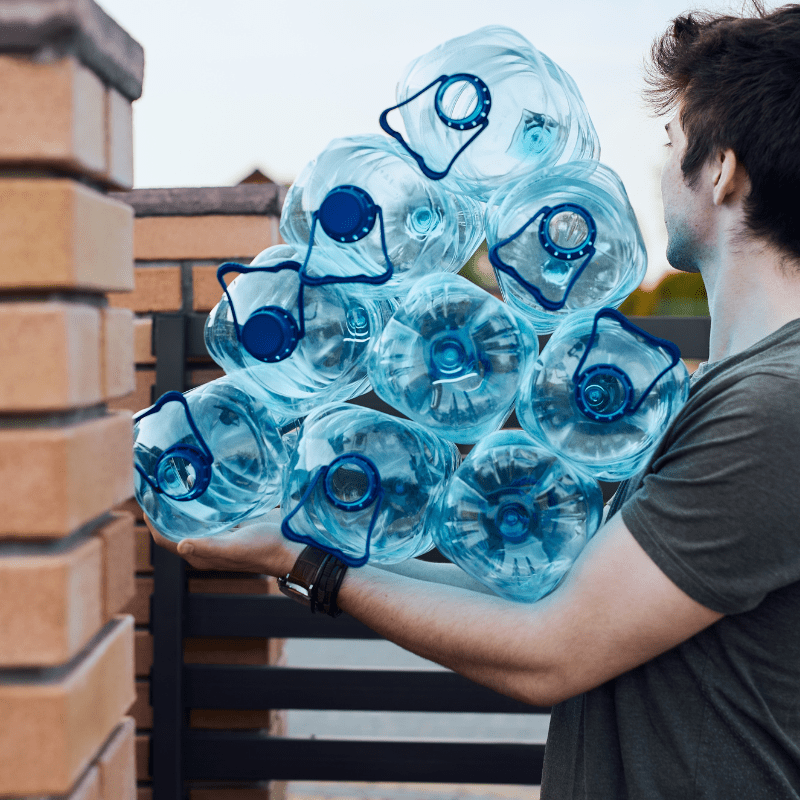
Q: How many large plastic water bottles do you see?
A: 9